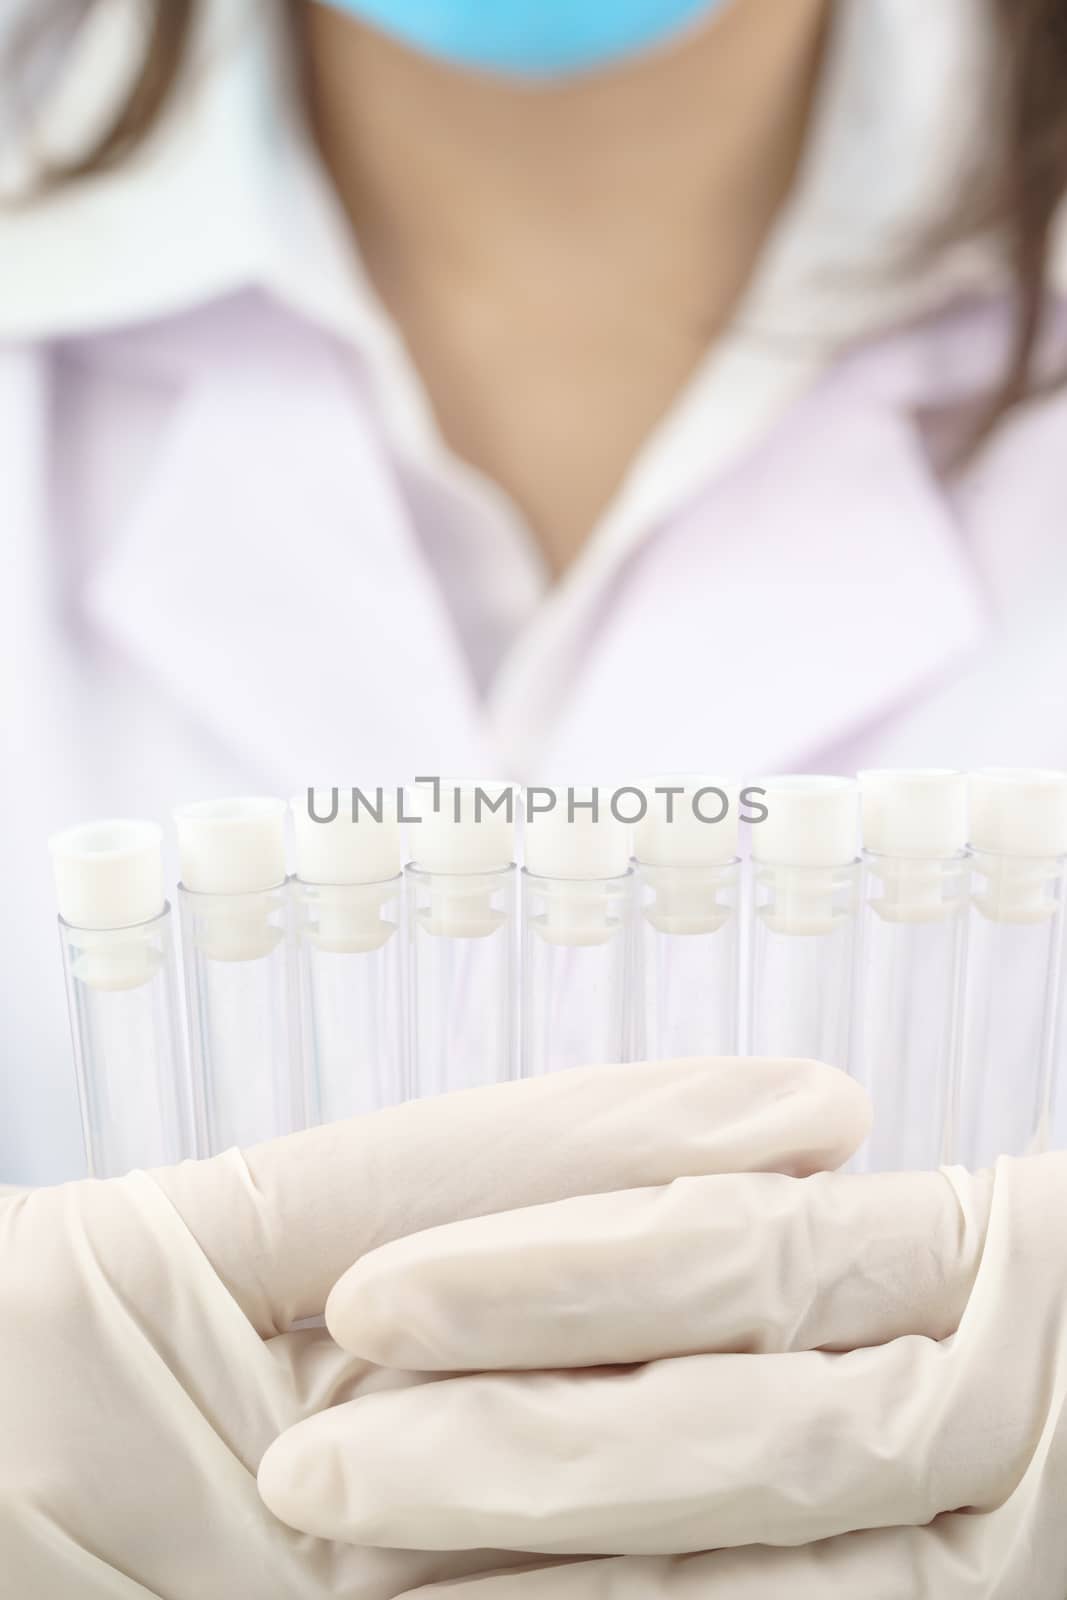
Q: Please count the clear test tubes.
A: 9